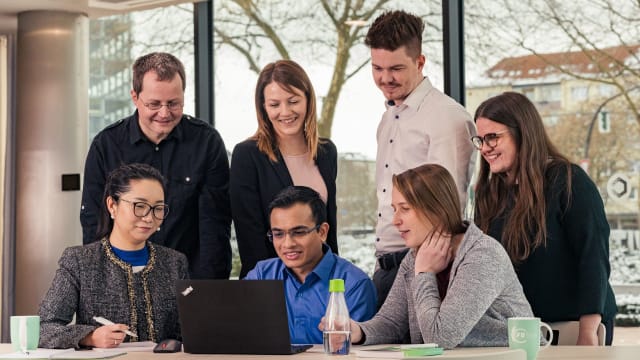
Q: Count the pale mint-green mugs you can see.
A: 2